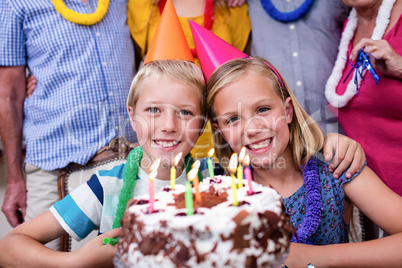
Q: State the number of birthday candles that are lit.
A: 9